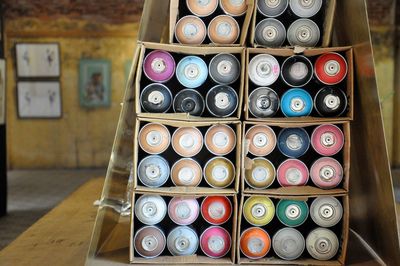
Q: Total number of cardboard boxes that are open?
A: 8